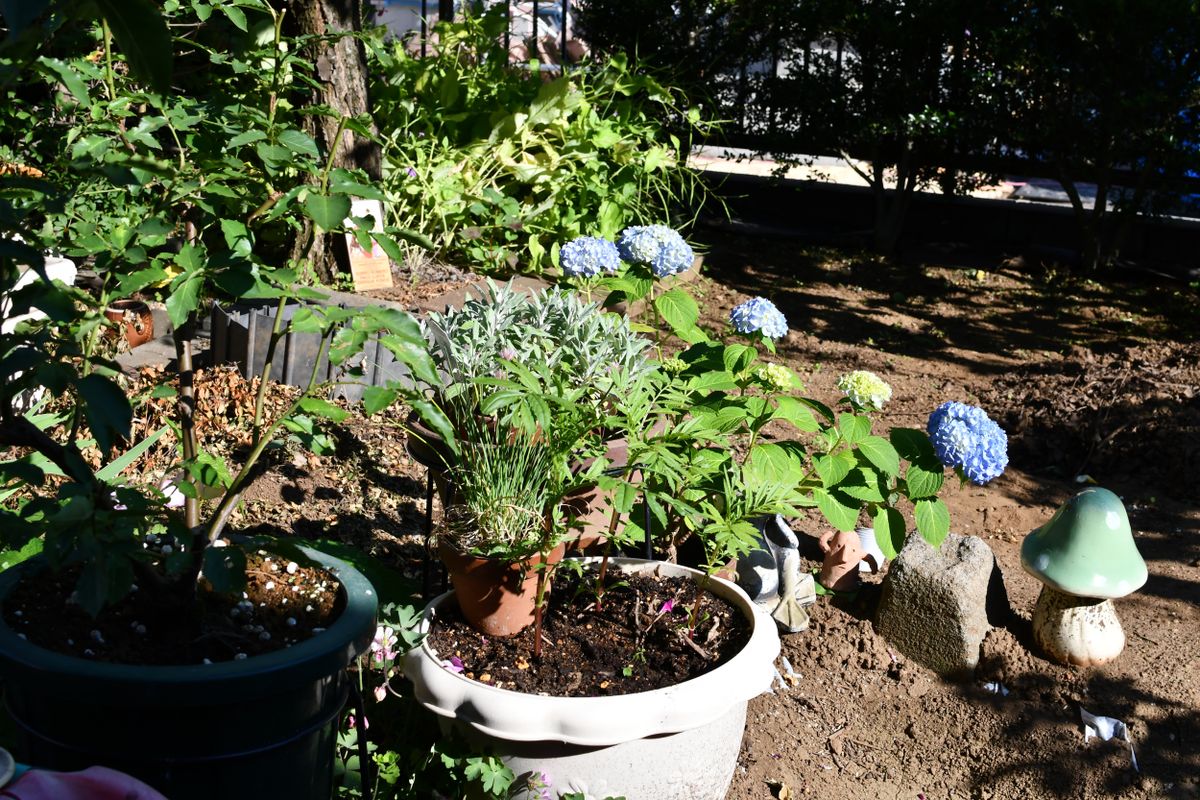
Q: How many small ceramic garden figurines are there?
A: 3